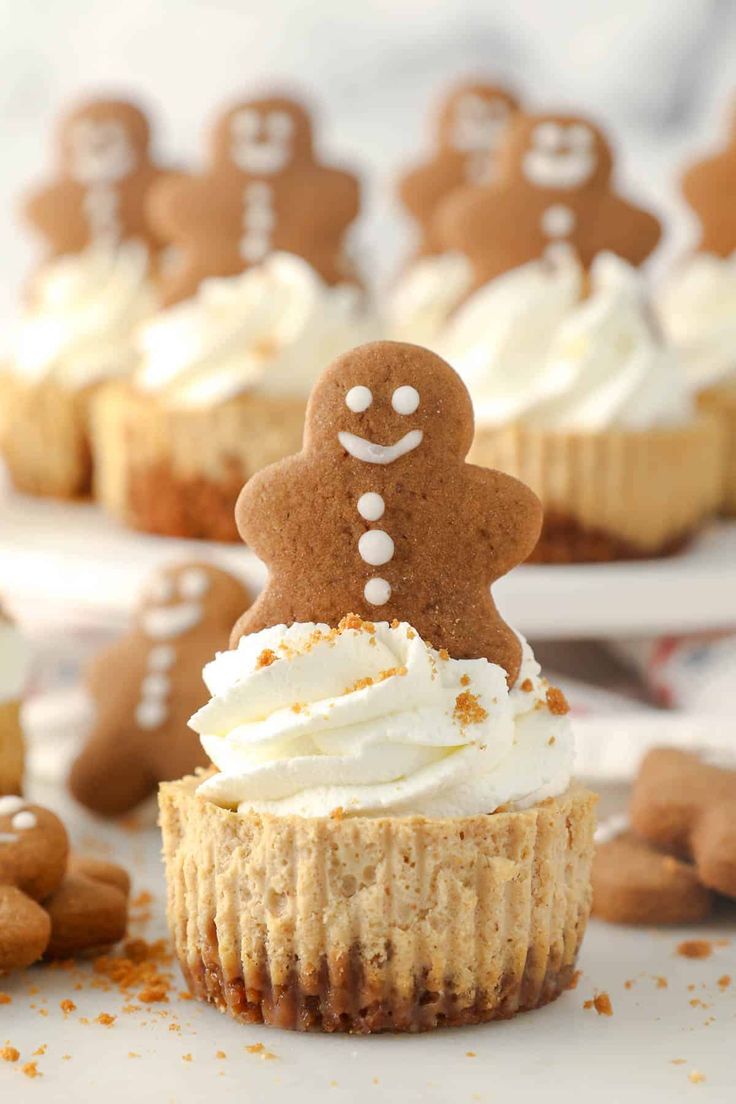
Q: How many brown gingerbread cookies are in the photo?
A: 11